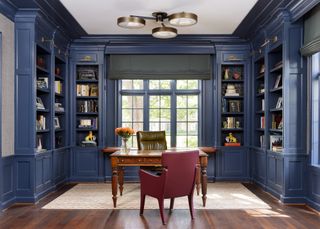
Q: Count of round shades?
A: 3